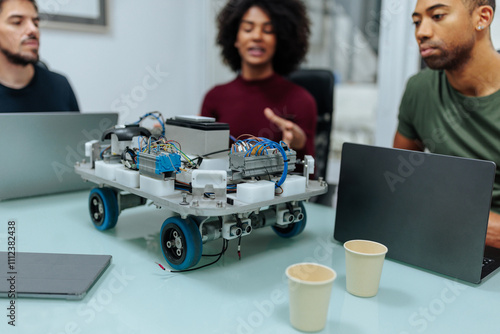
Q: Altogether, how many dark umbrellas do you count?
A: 0